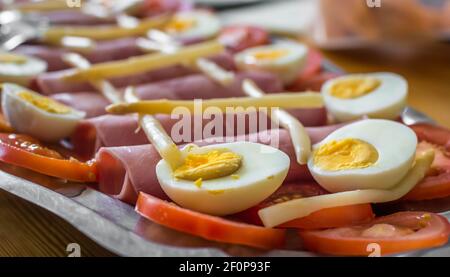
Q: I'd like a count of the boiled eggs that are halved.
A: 7